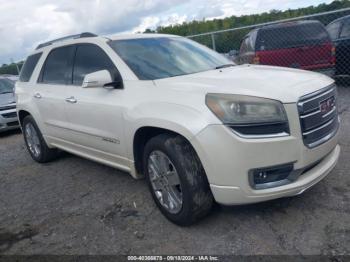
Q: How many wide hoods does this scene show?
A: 1